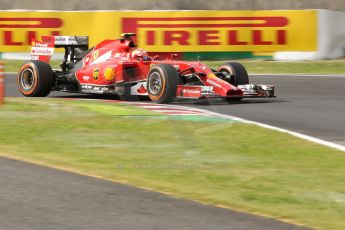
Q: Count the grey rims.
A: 2